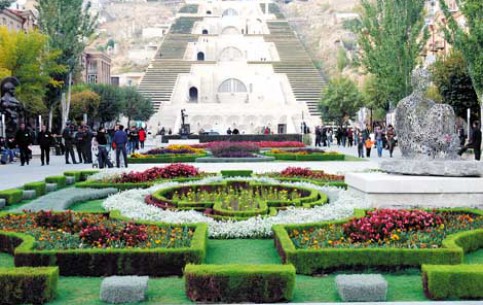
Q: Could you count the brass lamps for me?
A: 0